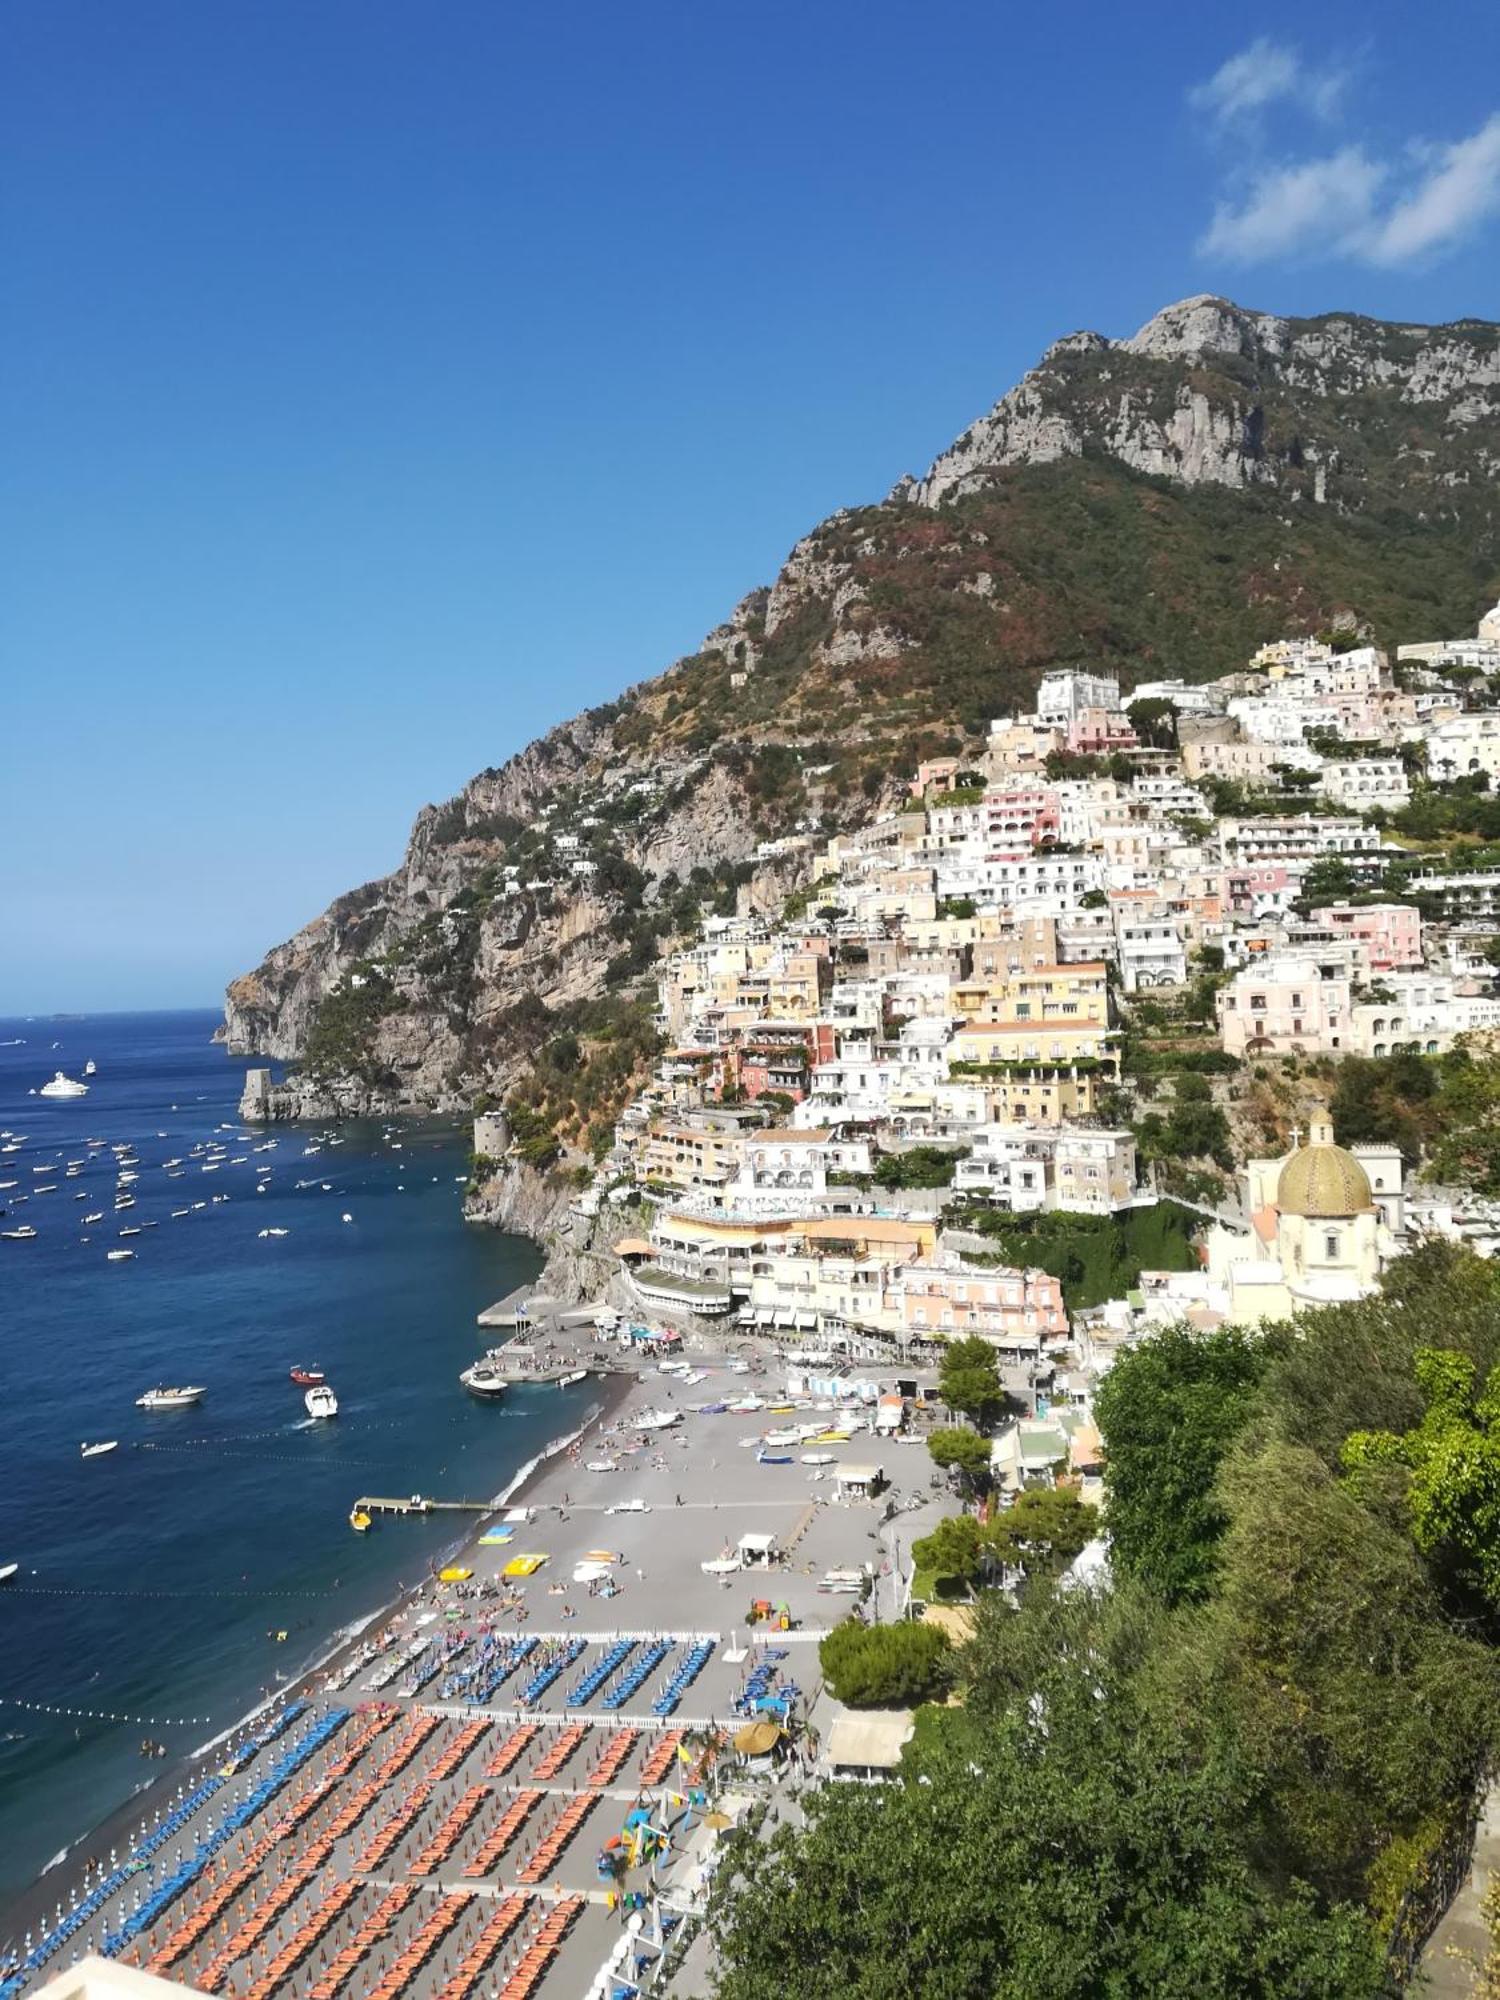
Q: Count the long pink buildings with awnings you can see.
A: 1